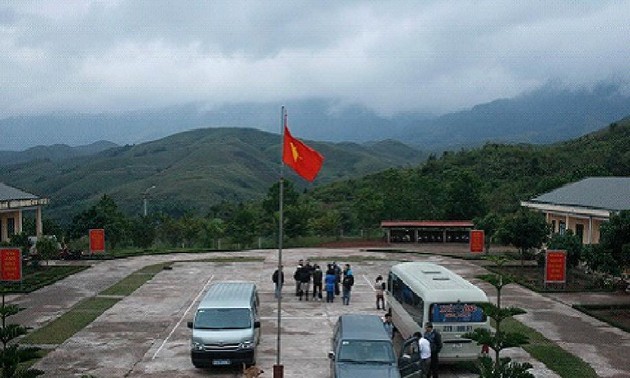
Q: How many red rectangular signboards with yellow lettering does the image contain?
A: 4